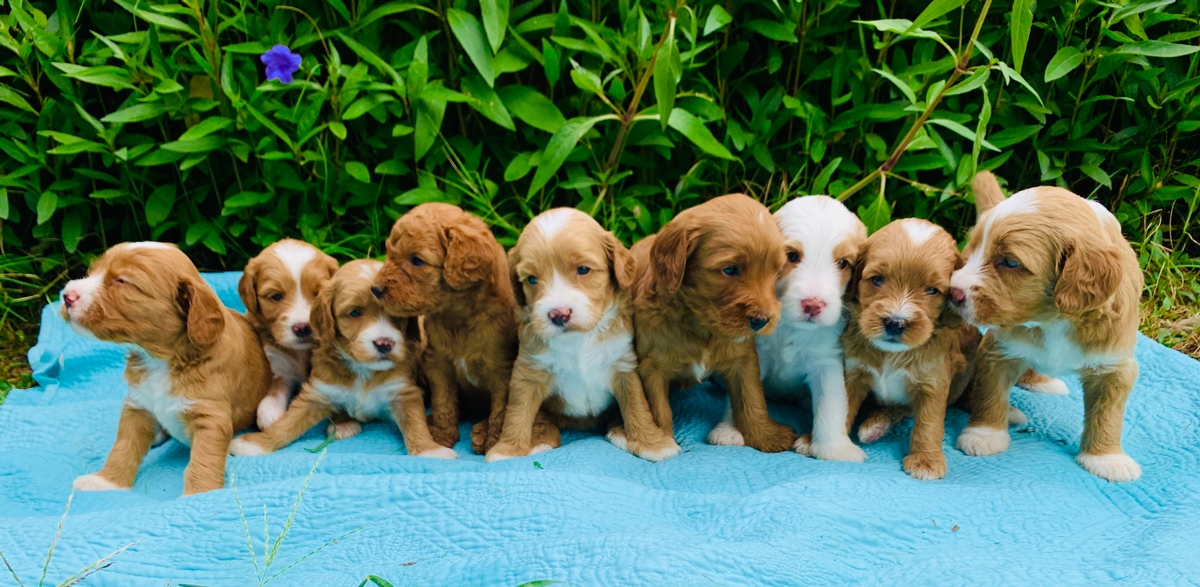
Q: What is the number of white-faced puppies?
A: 1